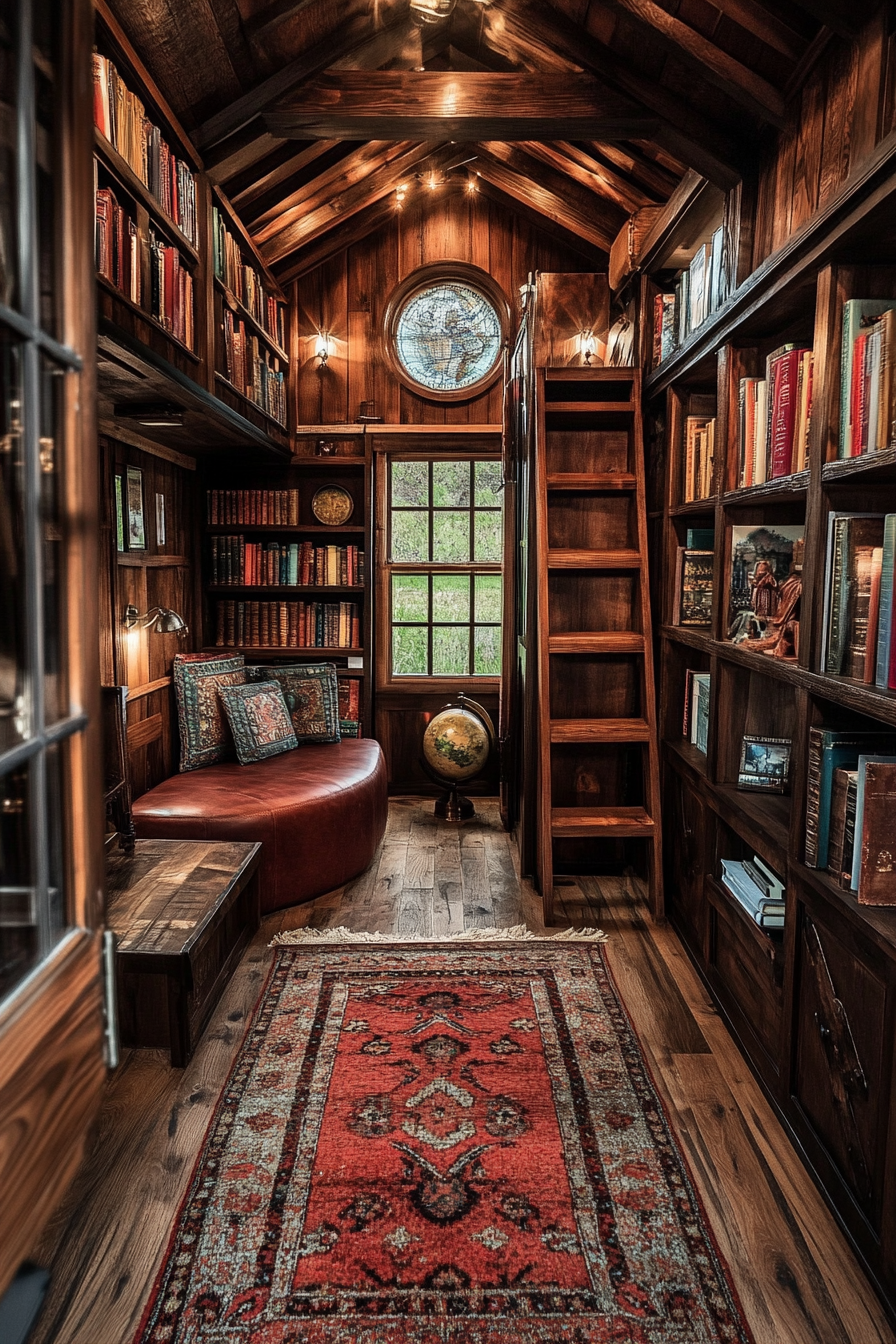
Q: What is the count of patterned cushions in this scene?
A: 3